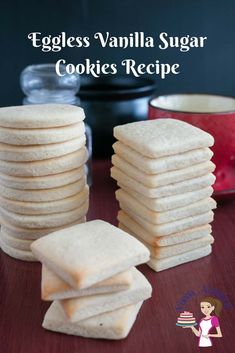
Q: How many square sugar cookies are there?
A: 14